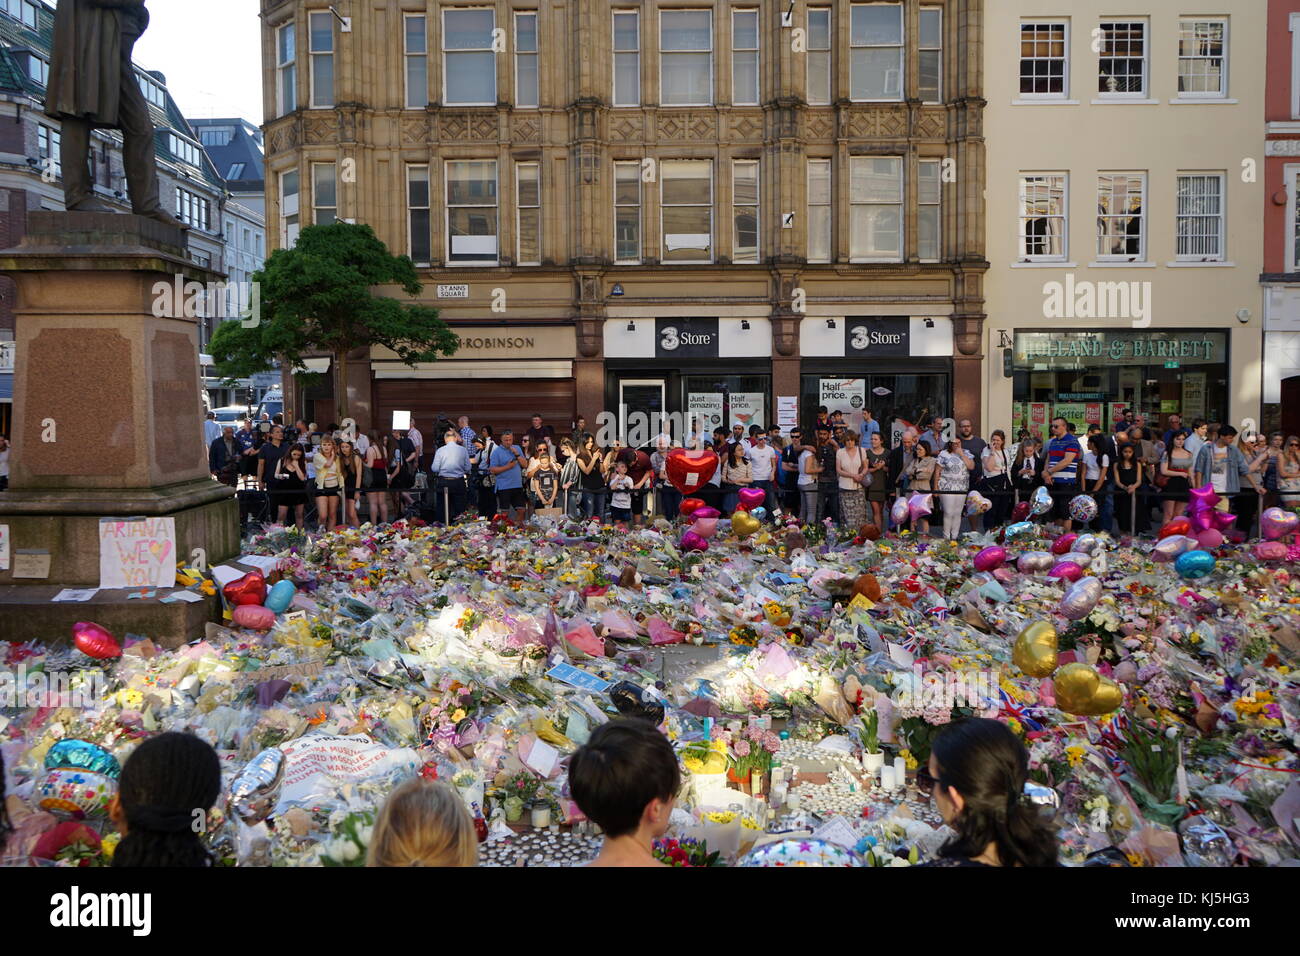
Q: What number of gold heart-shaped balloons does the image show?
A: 3